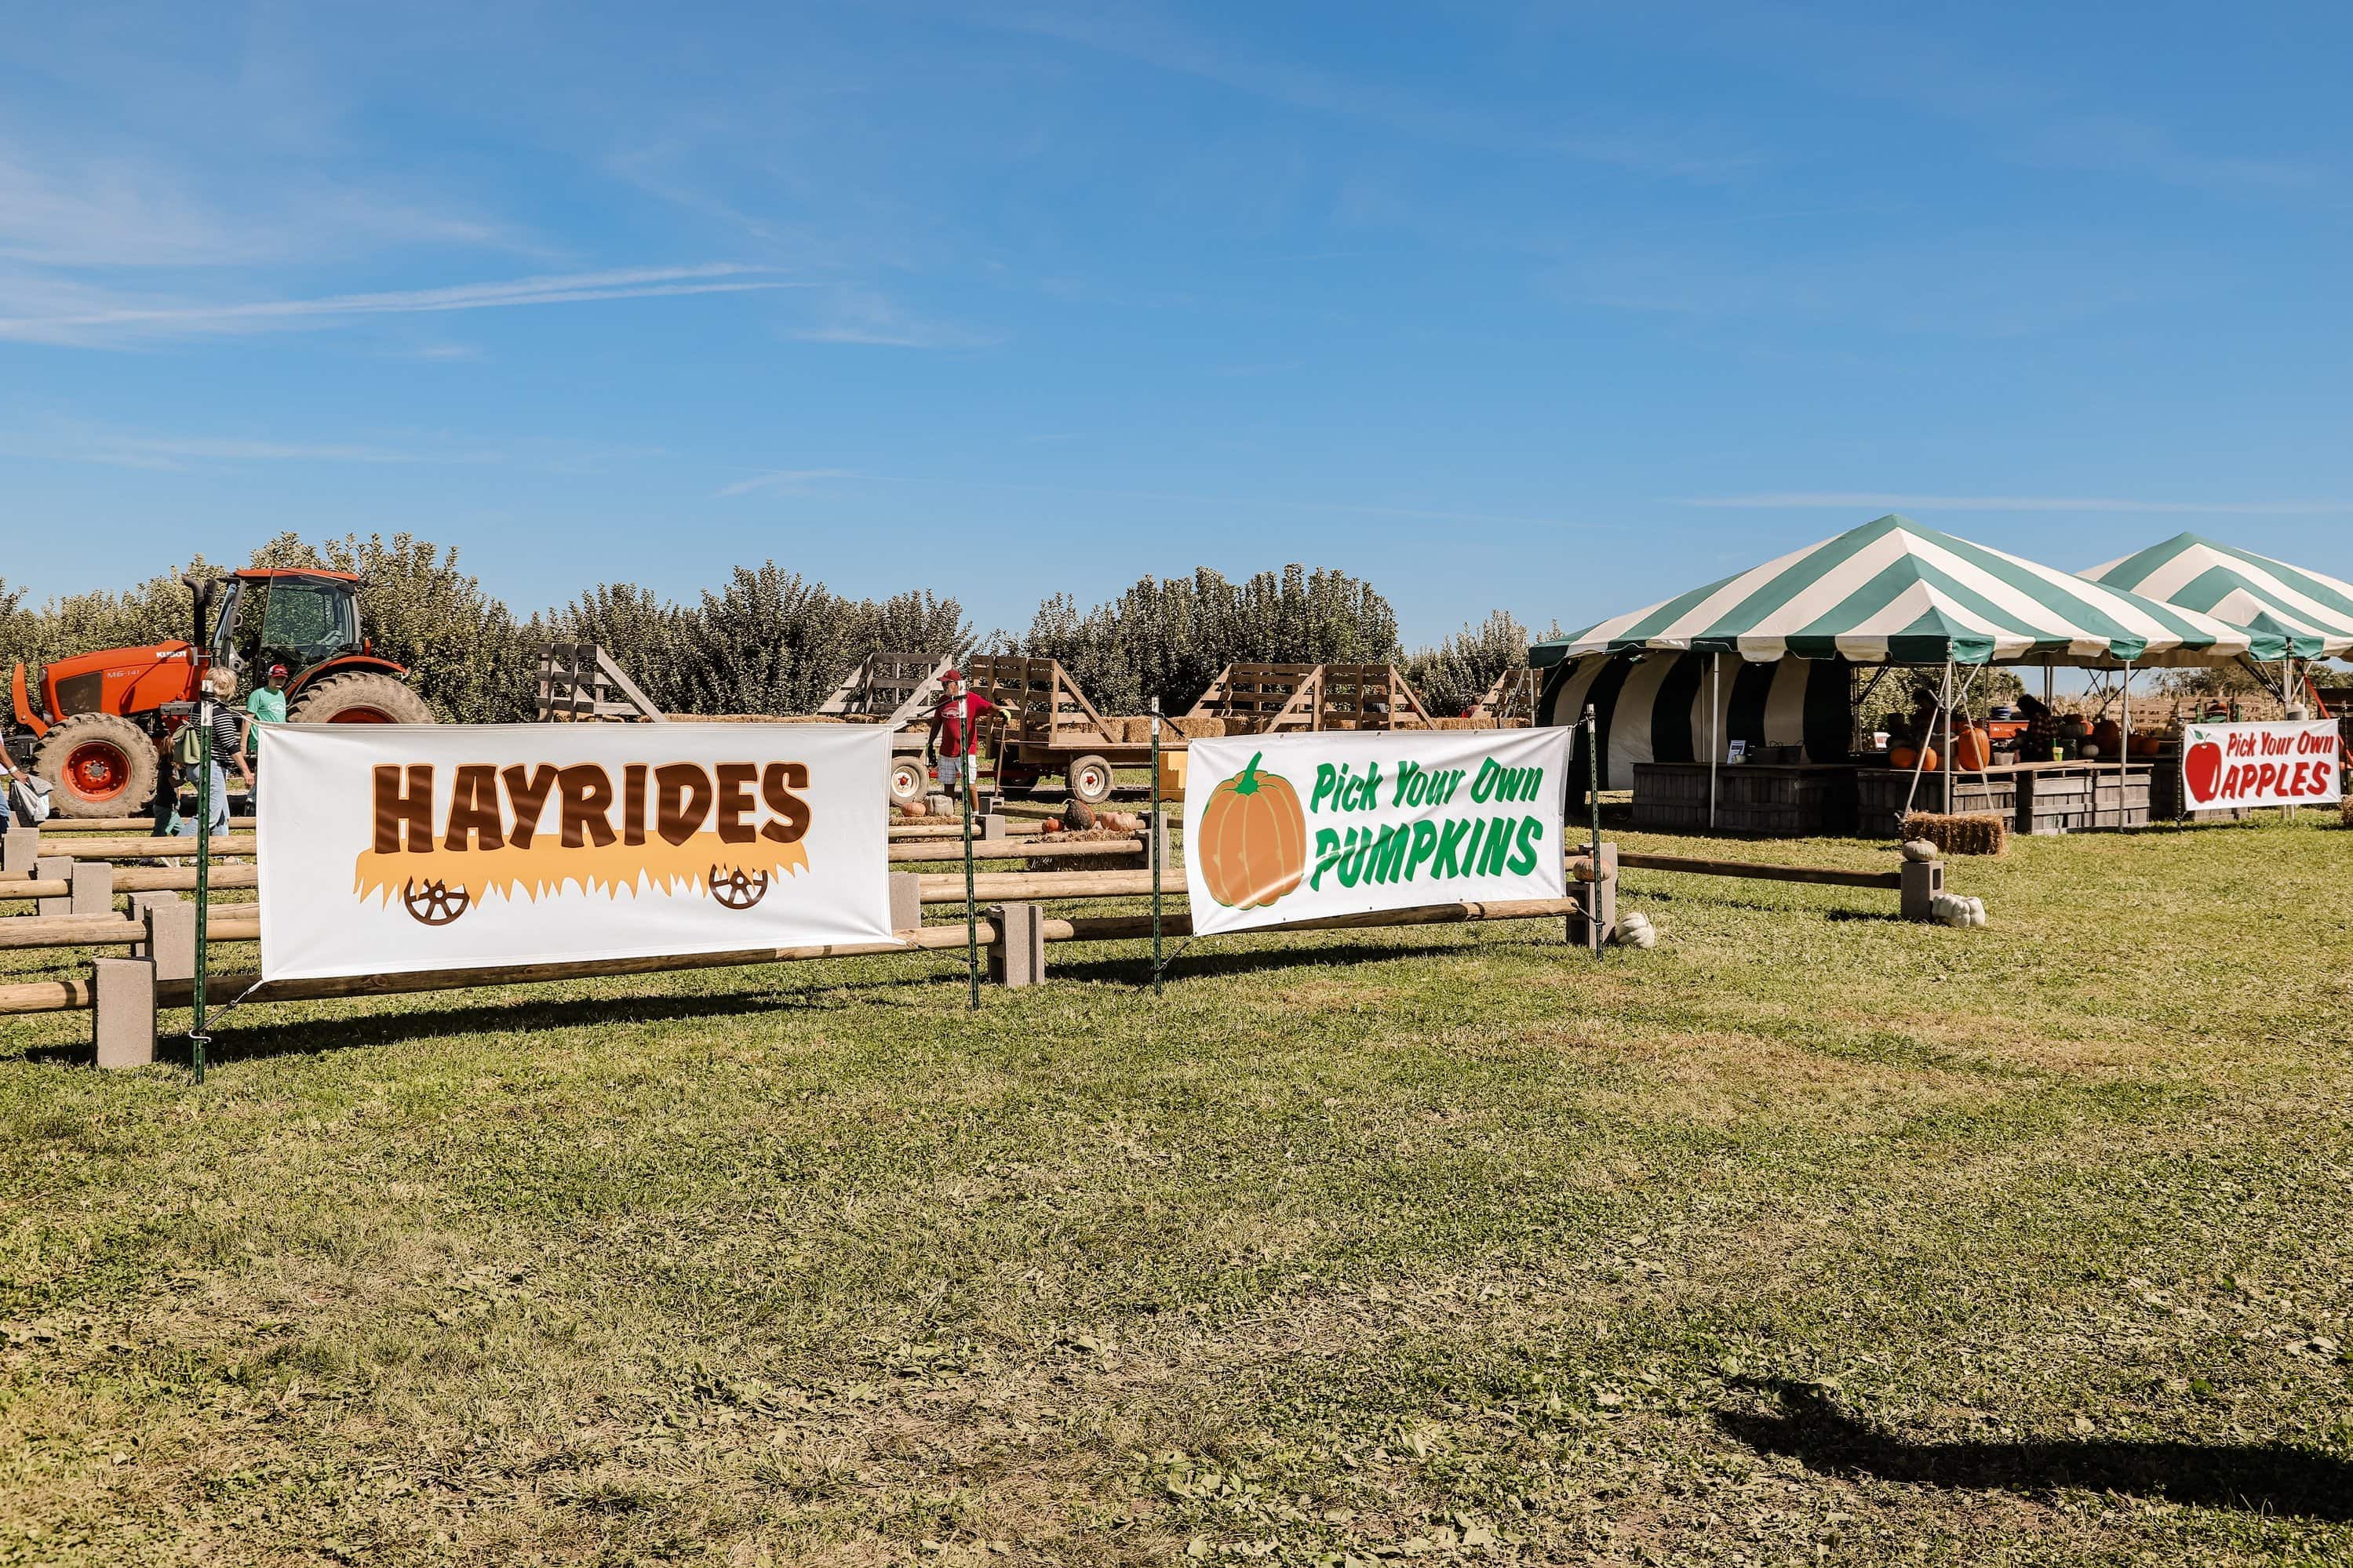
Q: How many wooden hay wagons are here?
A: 3